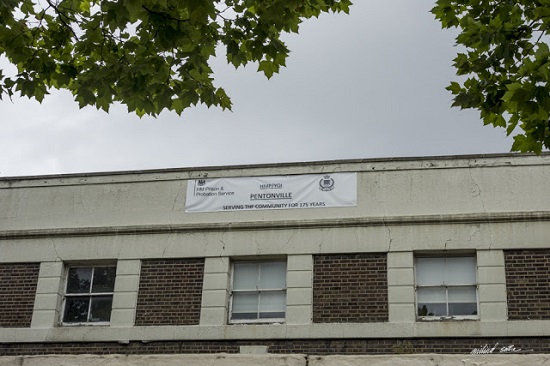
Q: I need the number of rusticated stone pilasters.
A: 6